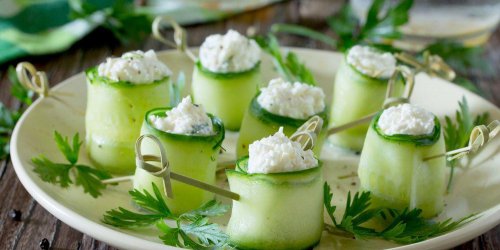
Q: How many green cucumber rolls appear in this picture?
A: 7